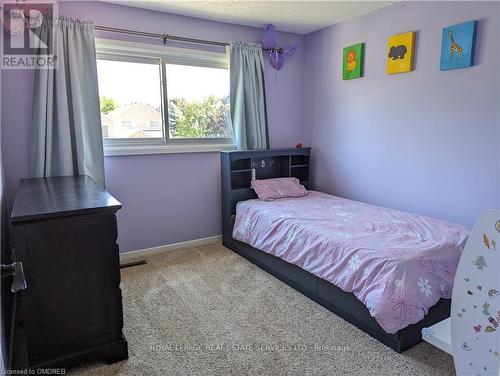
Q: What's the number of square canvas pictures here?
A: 3